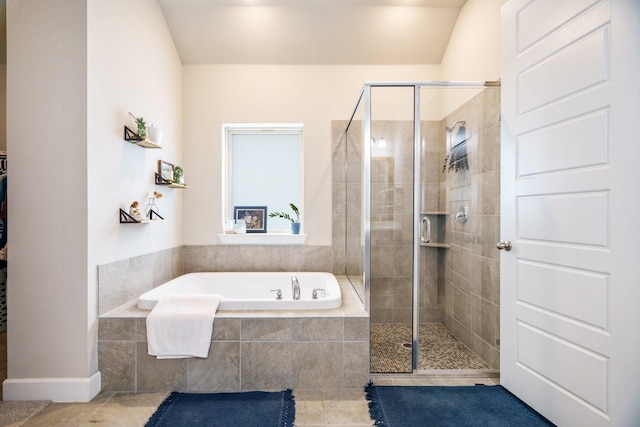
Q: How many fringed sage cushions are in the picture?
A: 0